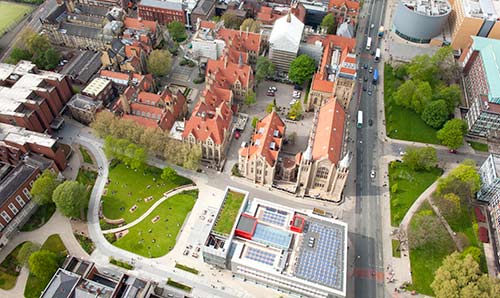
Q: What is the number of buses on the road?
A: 5